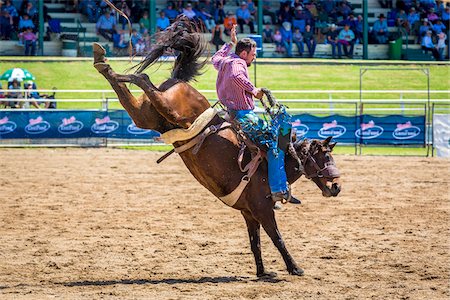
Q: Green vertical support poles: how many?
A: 4